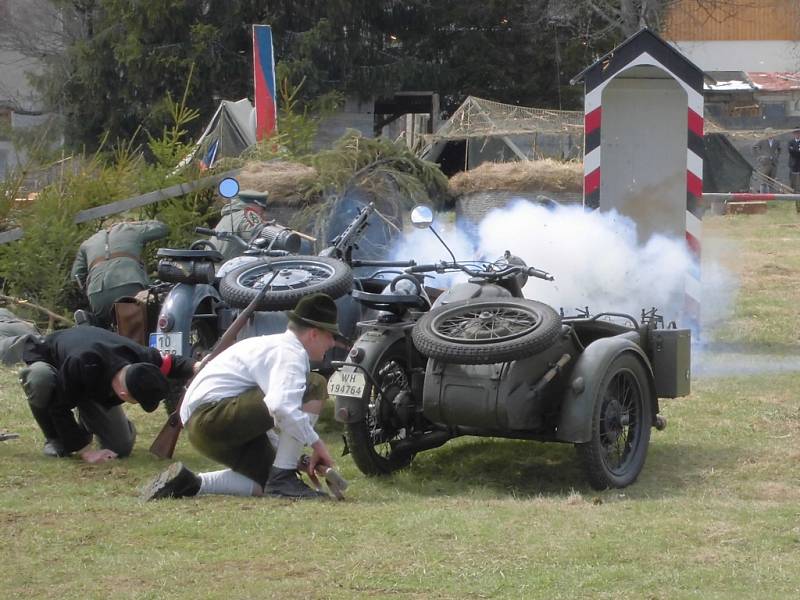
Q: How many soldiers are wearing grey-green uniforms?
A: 2